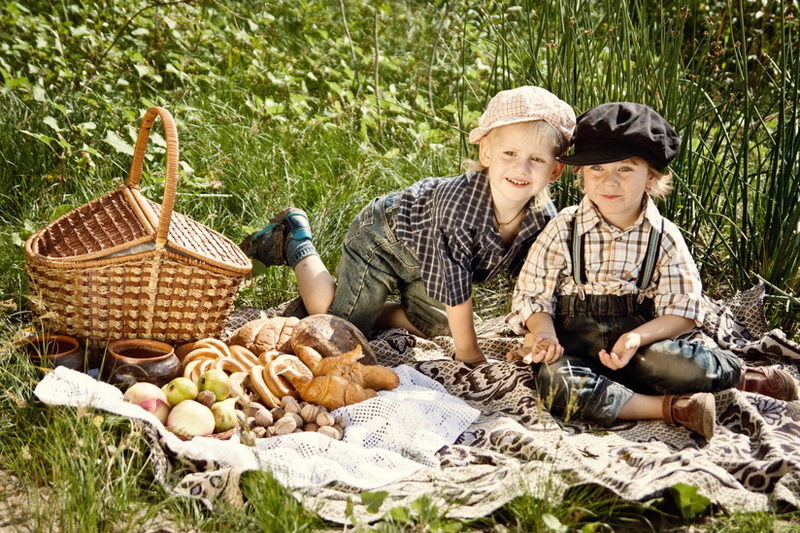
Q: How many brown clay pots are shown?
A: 2